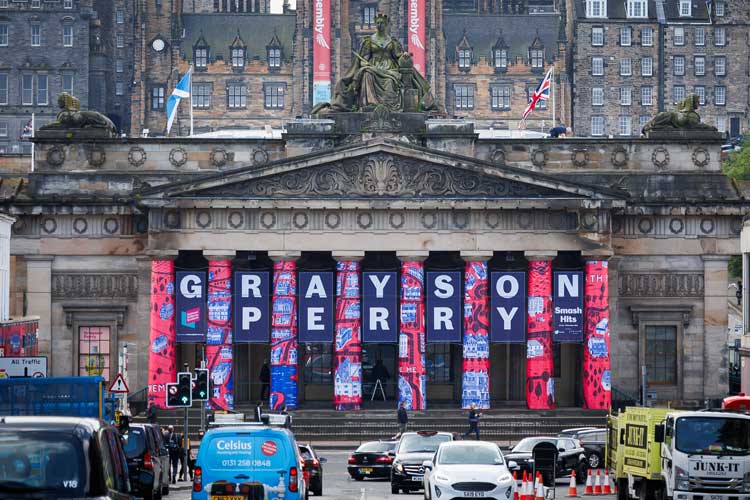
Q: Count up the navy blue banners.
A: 7